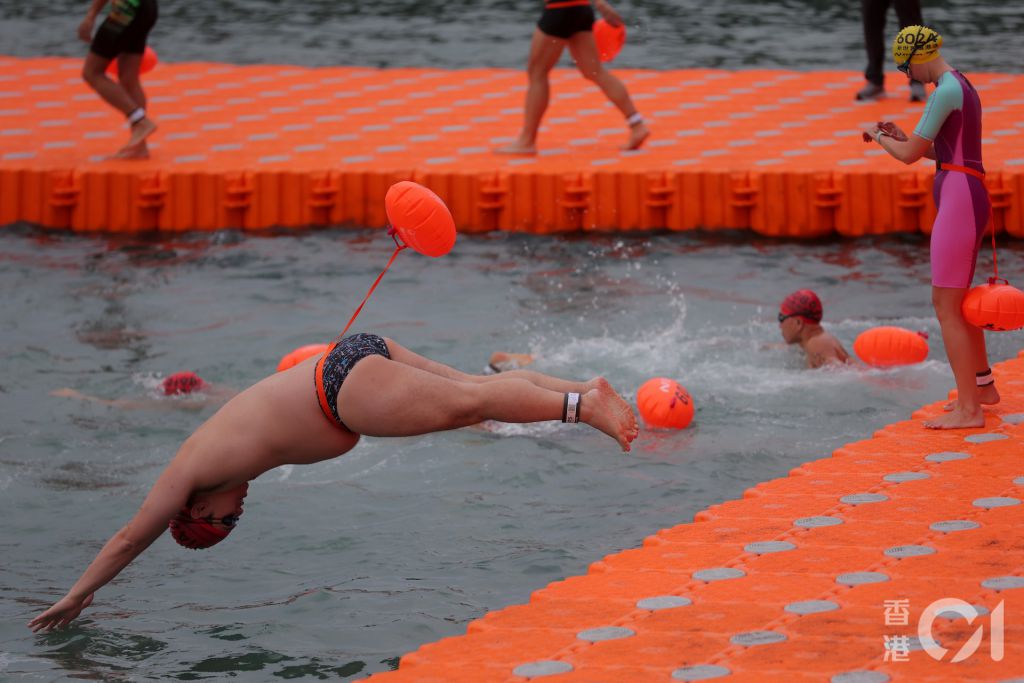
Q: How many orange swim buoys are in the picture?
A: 7